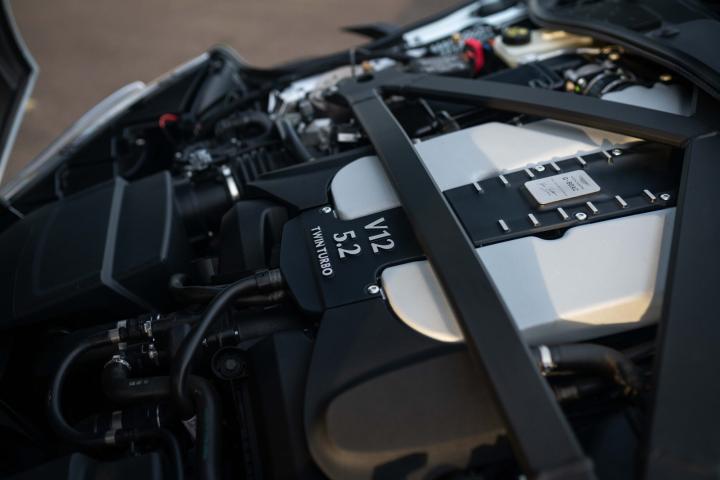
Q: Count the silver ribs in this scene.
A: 12